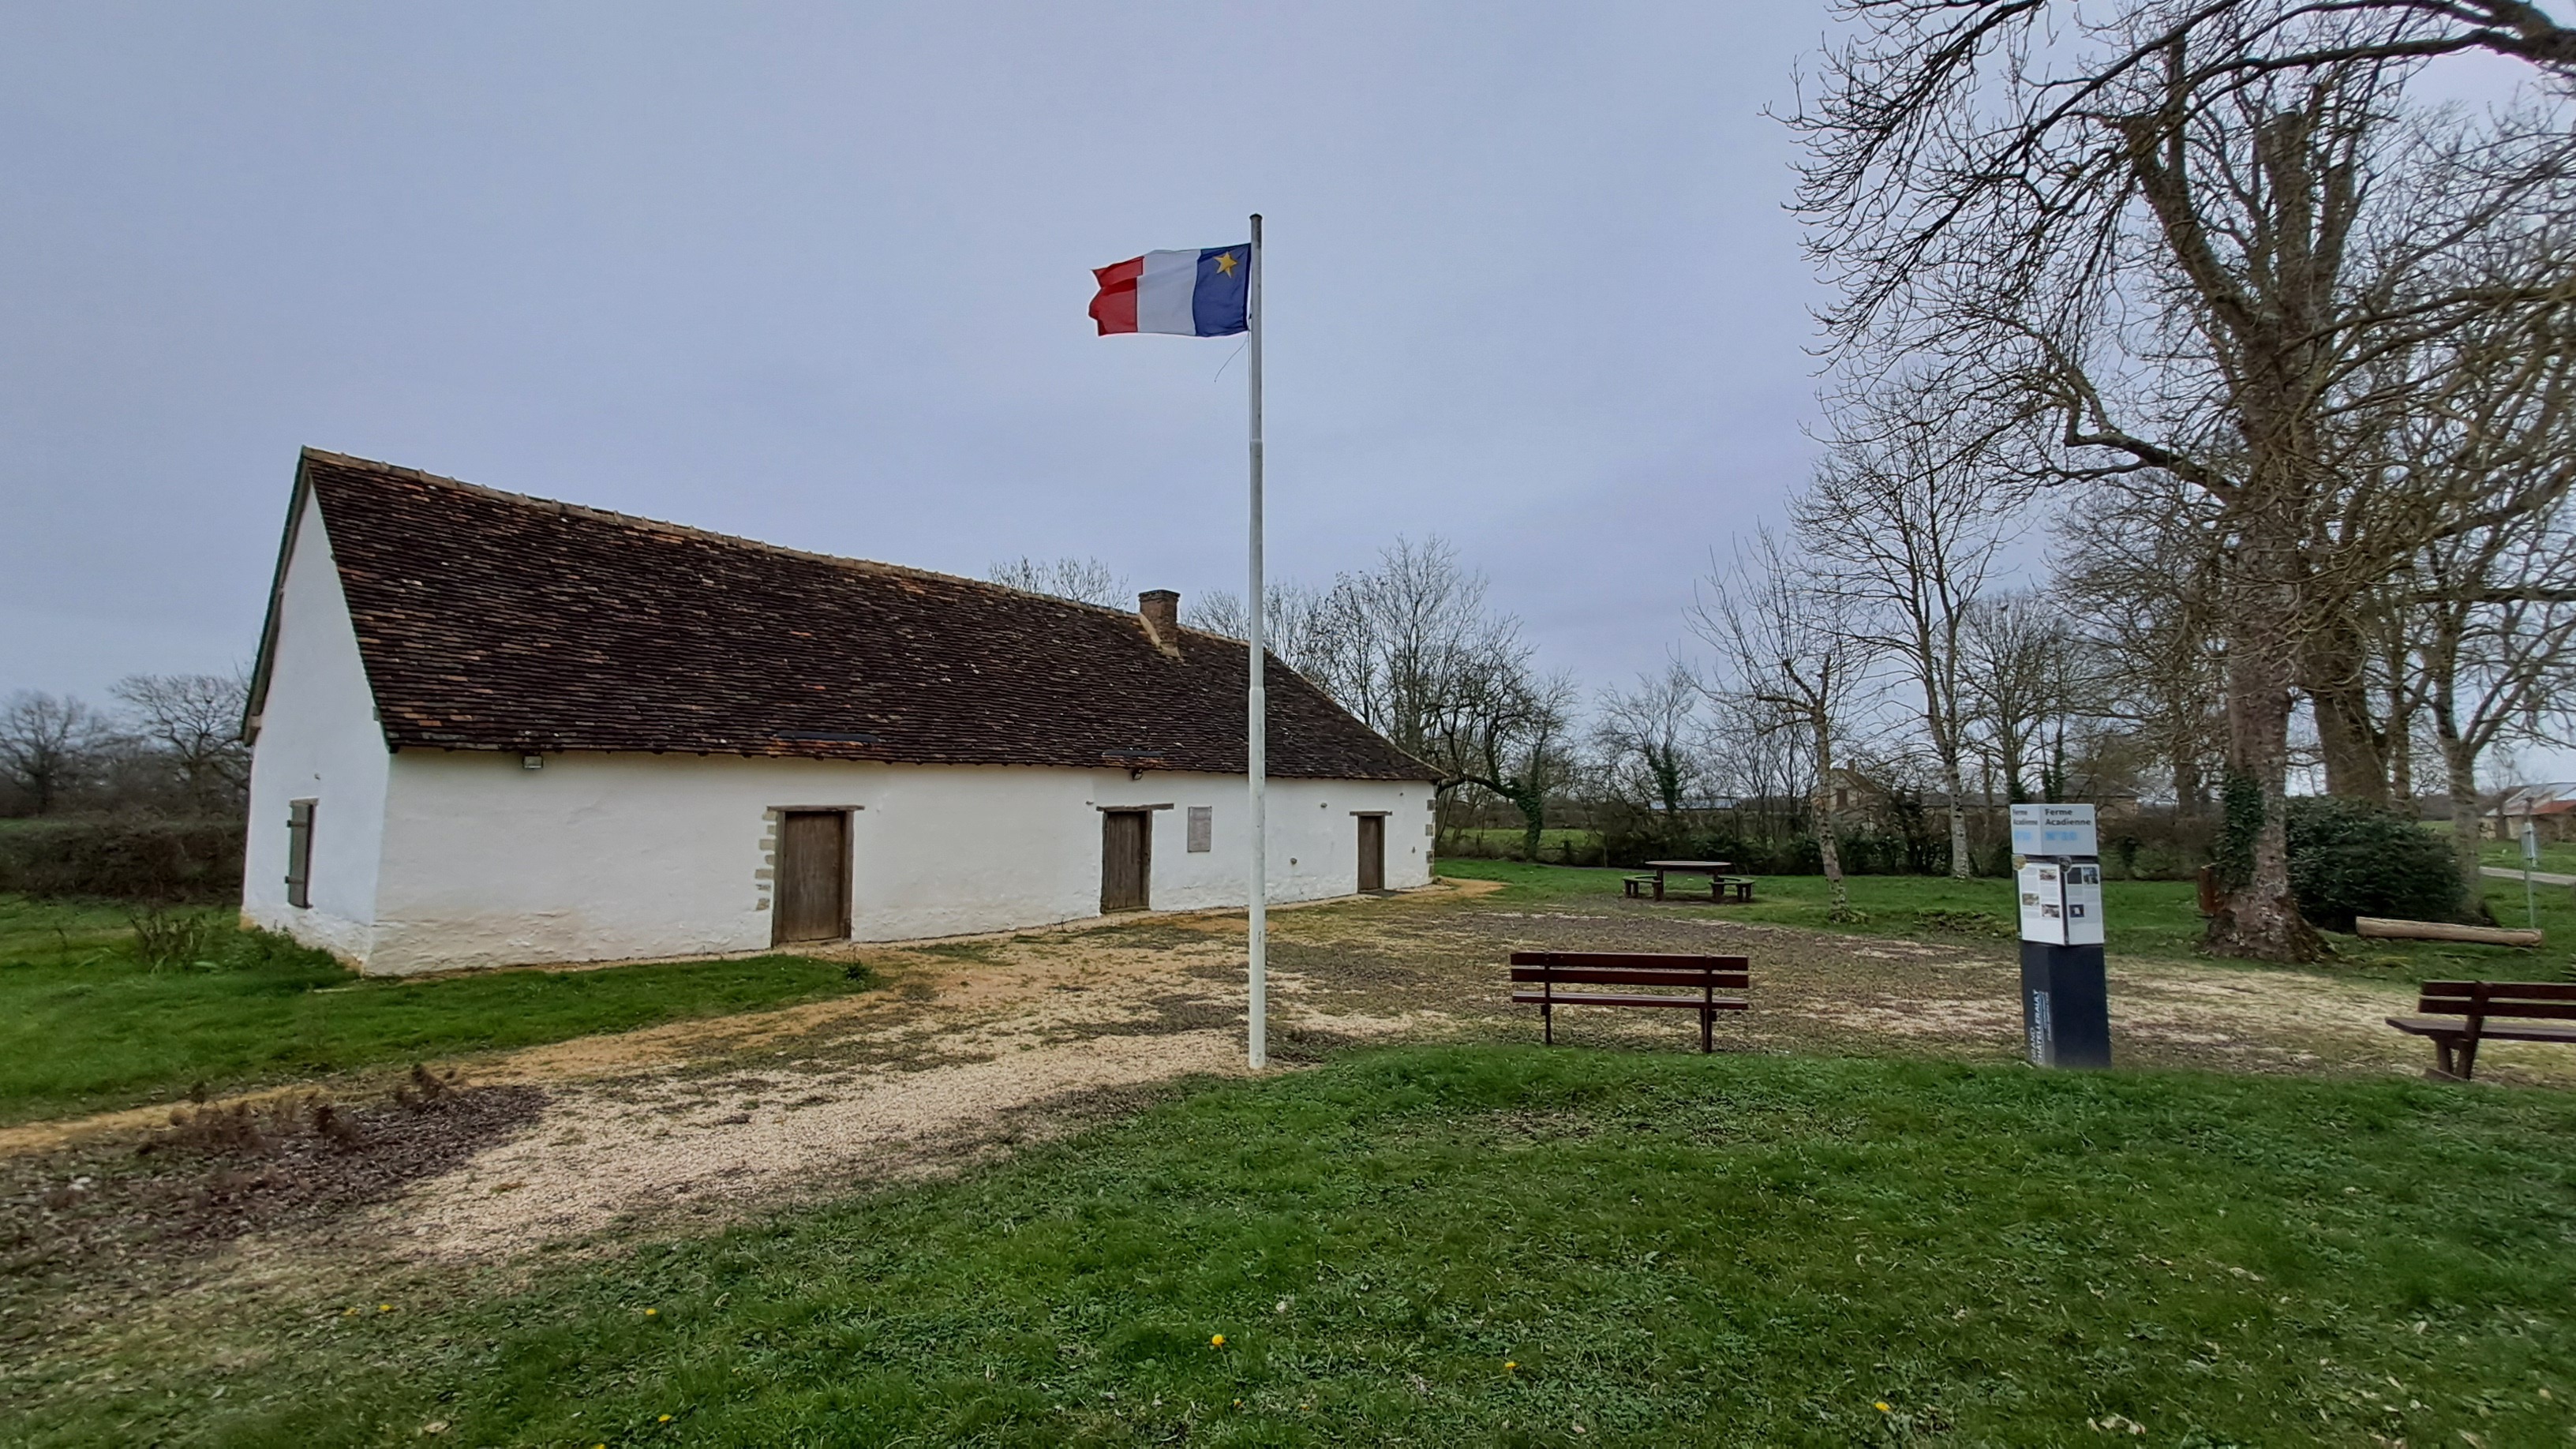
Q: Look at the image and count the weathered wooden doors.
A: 3